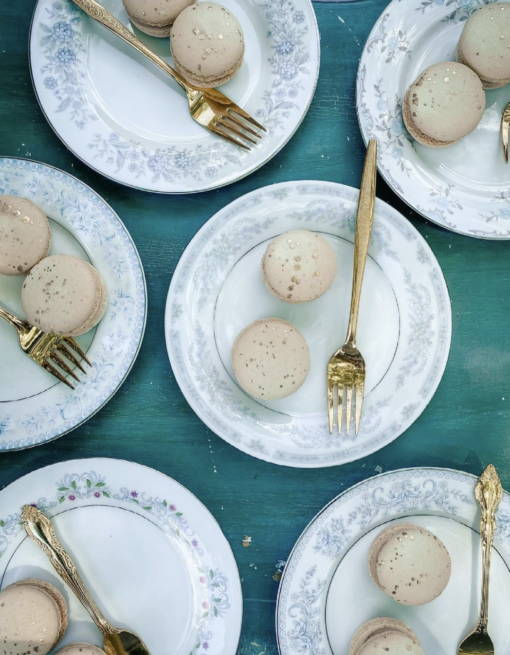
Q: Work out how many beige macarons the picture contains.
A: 12